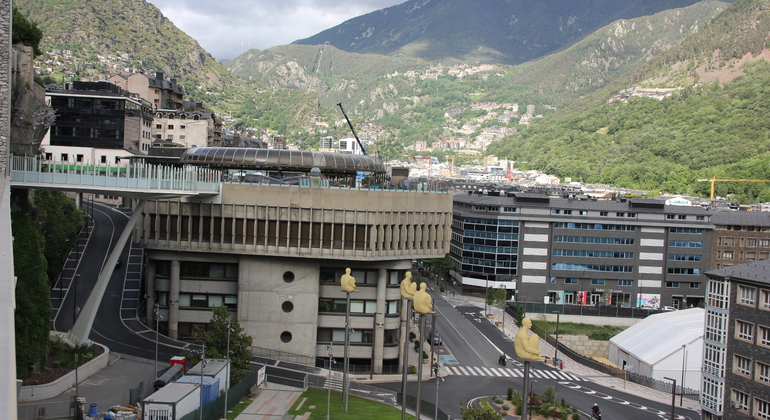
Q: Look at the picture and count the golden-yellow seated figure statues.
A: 4